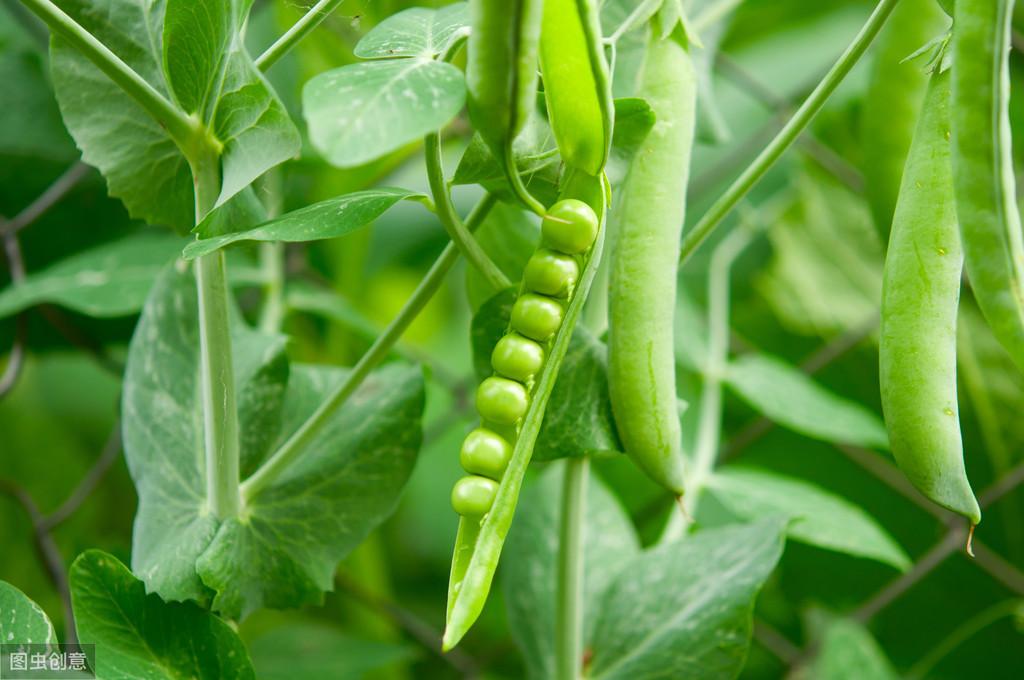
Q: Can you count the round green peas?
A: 7